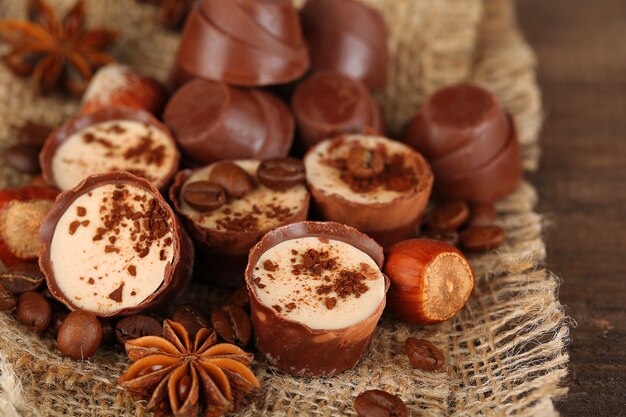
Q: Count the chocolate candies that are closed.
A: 5